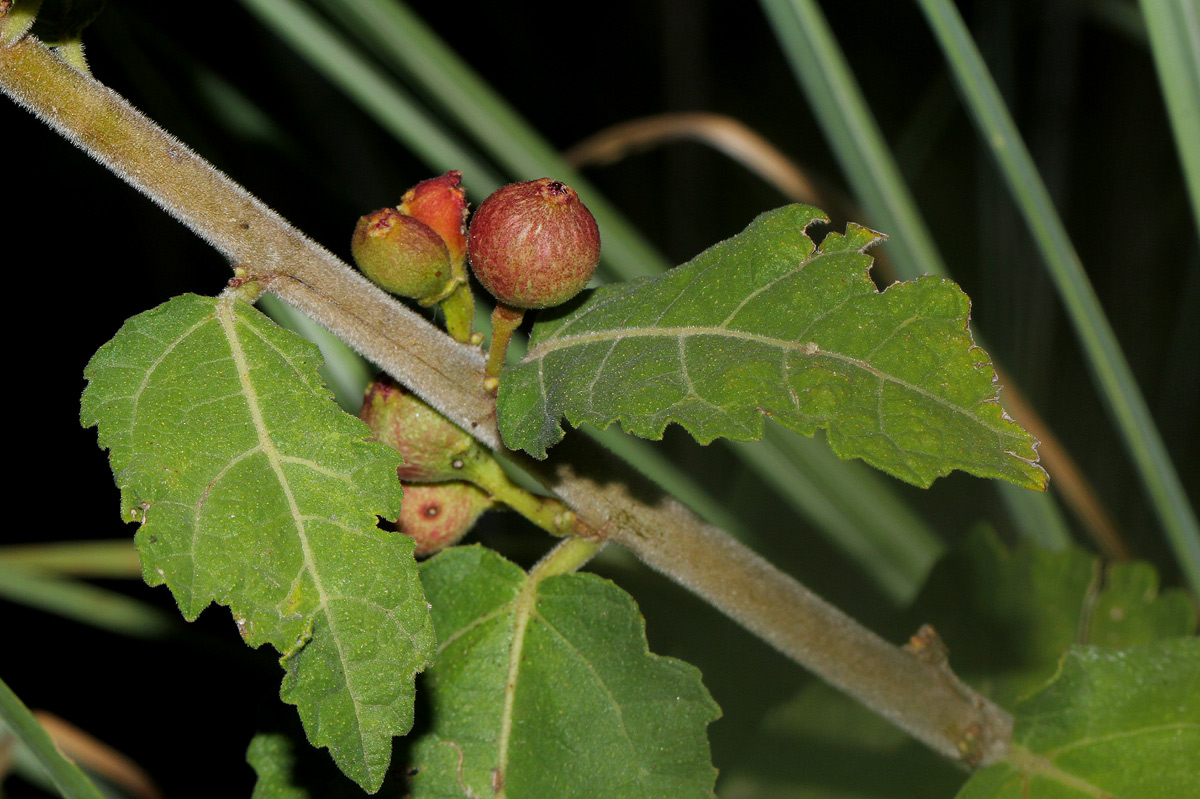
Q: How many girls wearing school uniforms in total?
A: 0